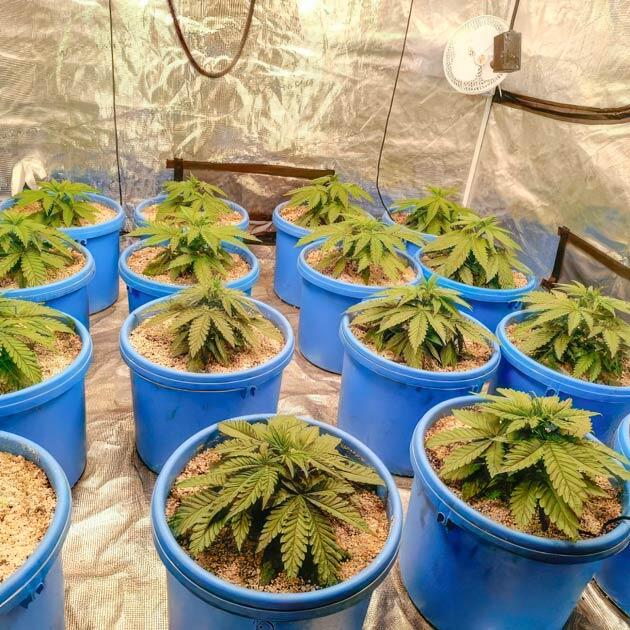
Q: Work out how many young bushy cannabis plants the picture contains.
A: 14